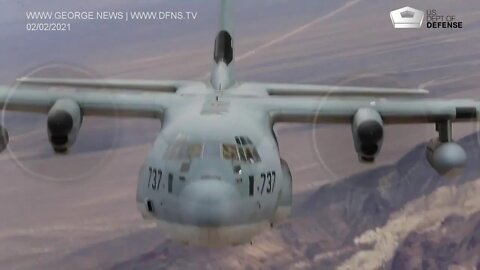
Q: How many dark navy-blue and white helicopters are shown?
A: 0